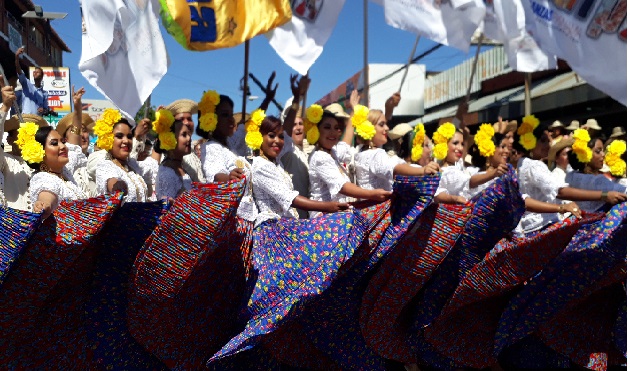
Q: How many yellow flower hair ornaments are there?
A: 13